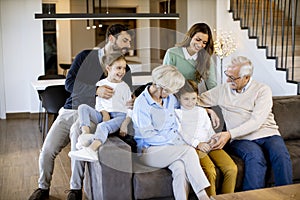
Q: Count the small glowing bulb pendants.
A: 3